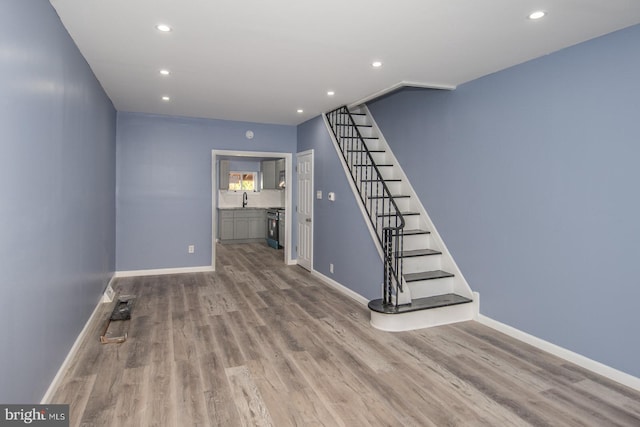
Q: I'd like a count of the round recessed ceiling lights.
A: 7